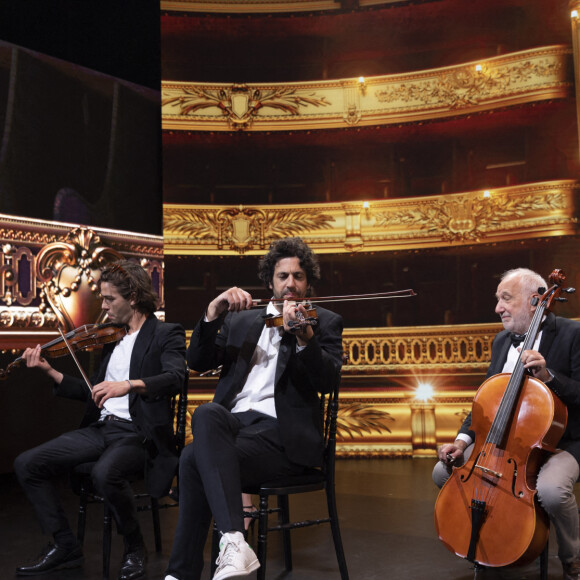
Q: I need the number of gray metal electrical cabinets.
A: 0